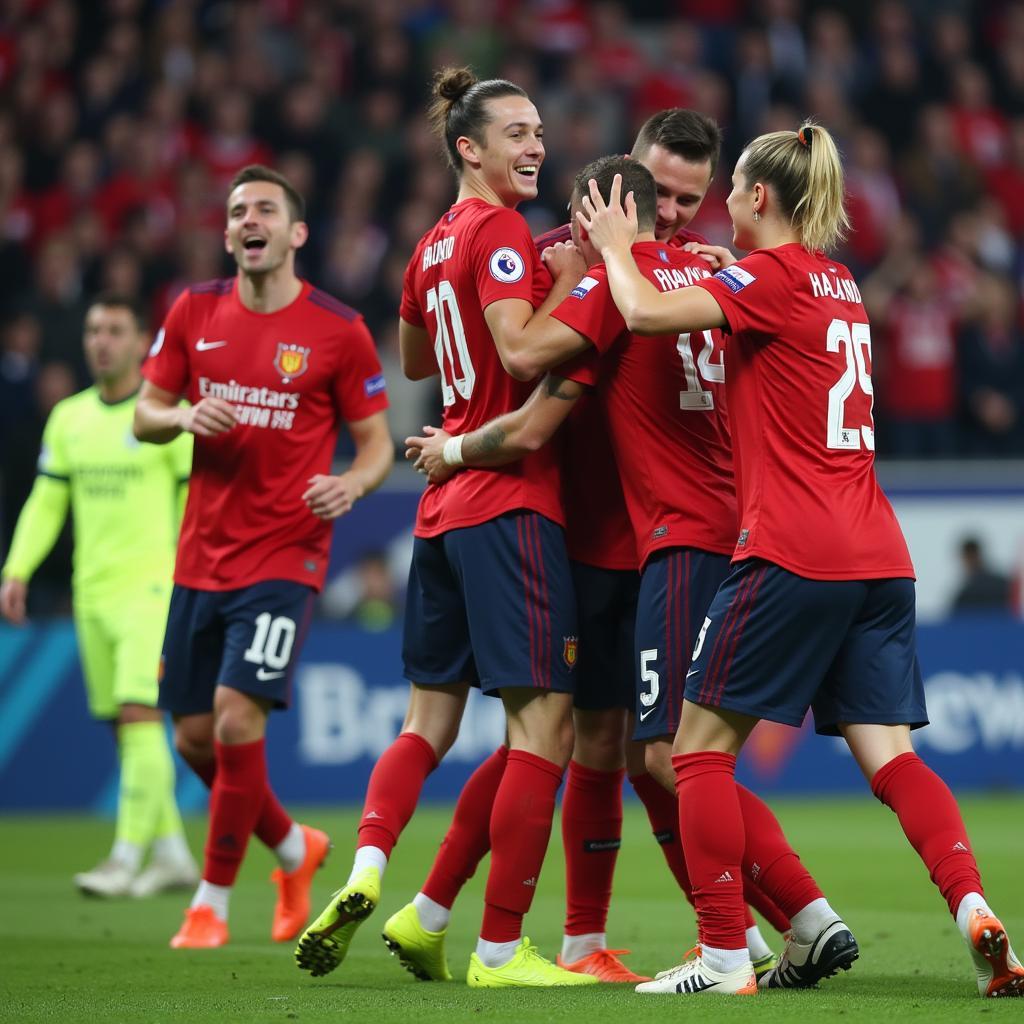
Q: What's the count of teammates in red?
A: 5